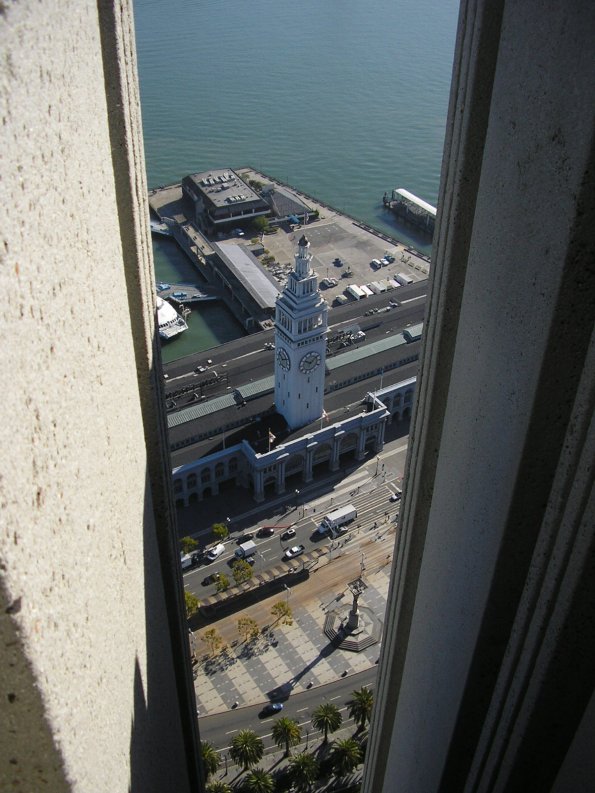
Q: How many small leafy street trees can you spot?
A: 8